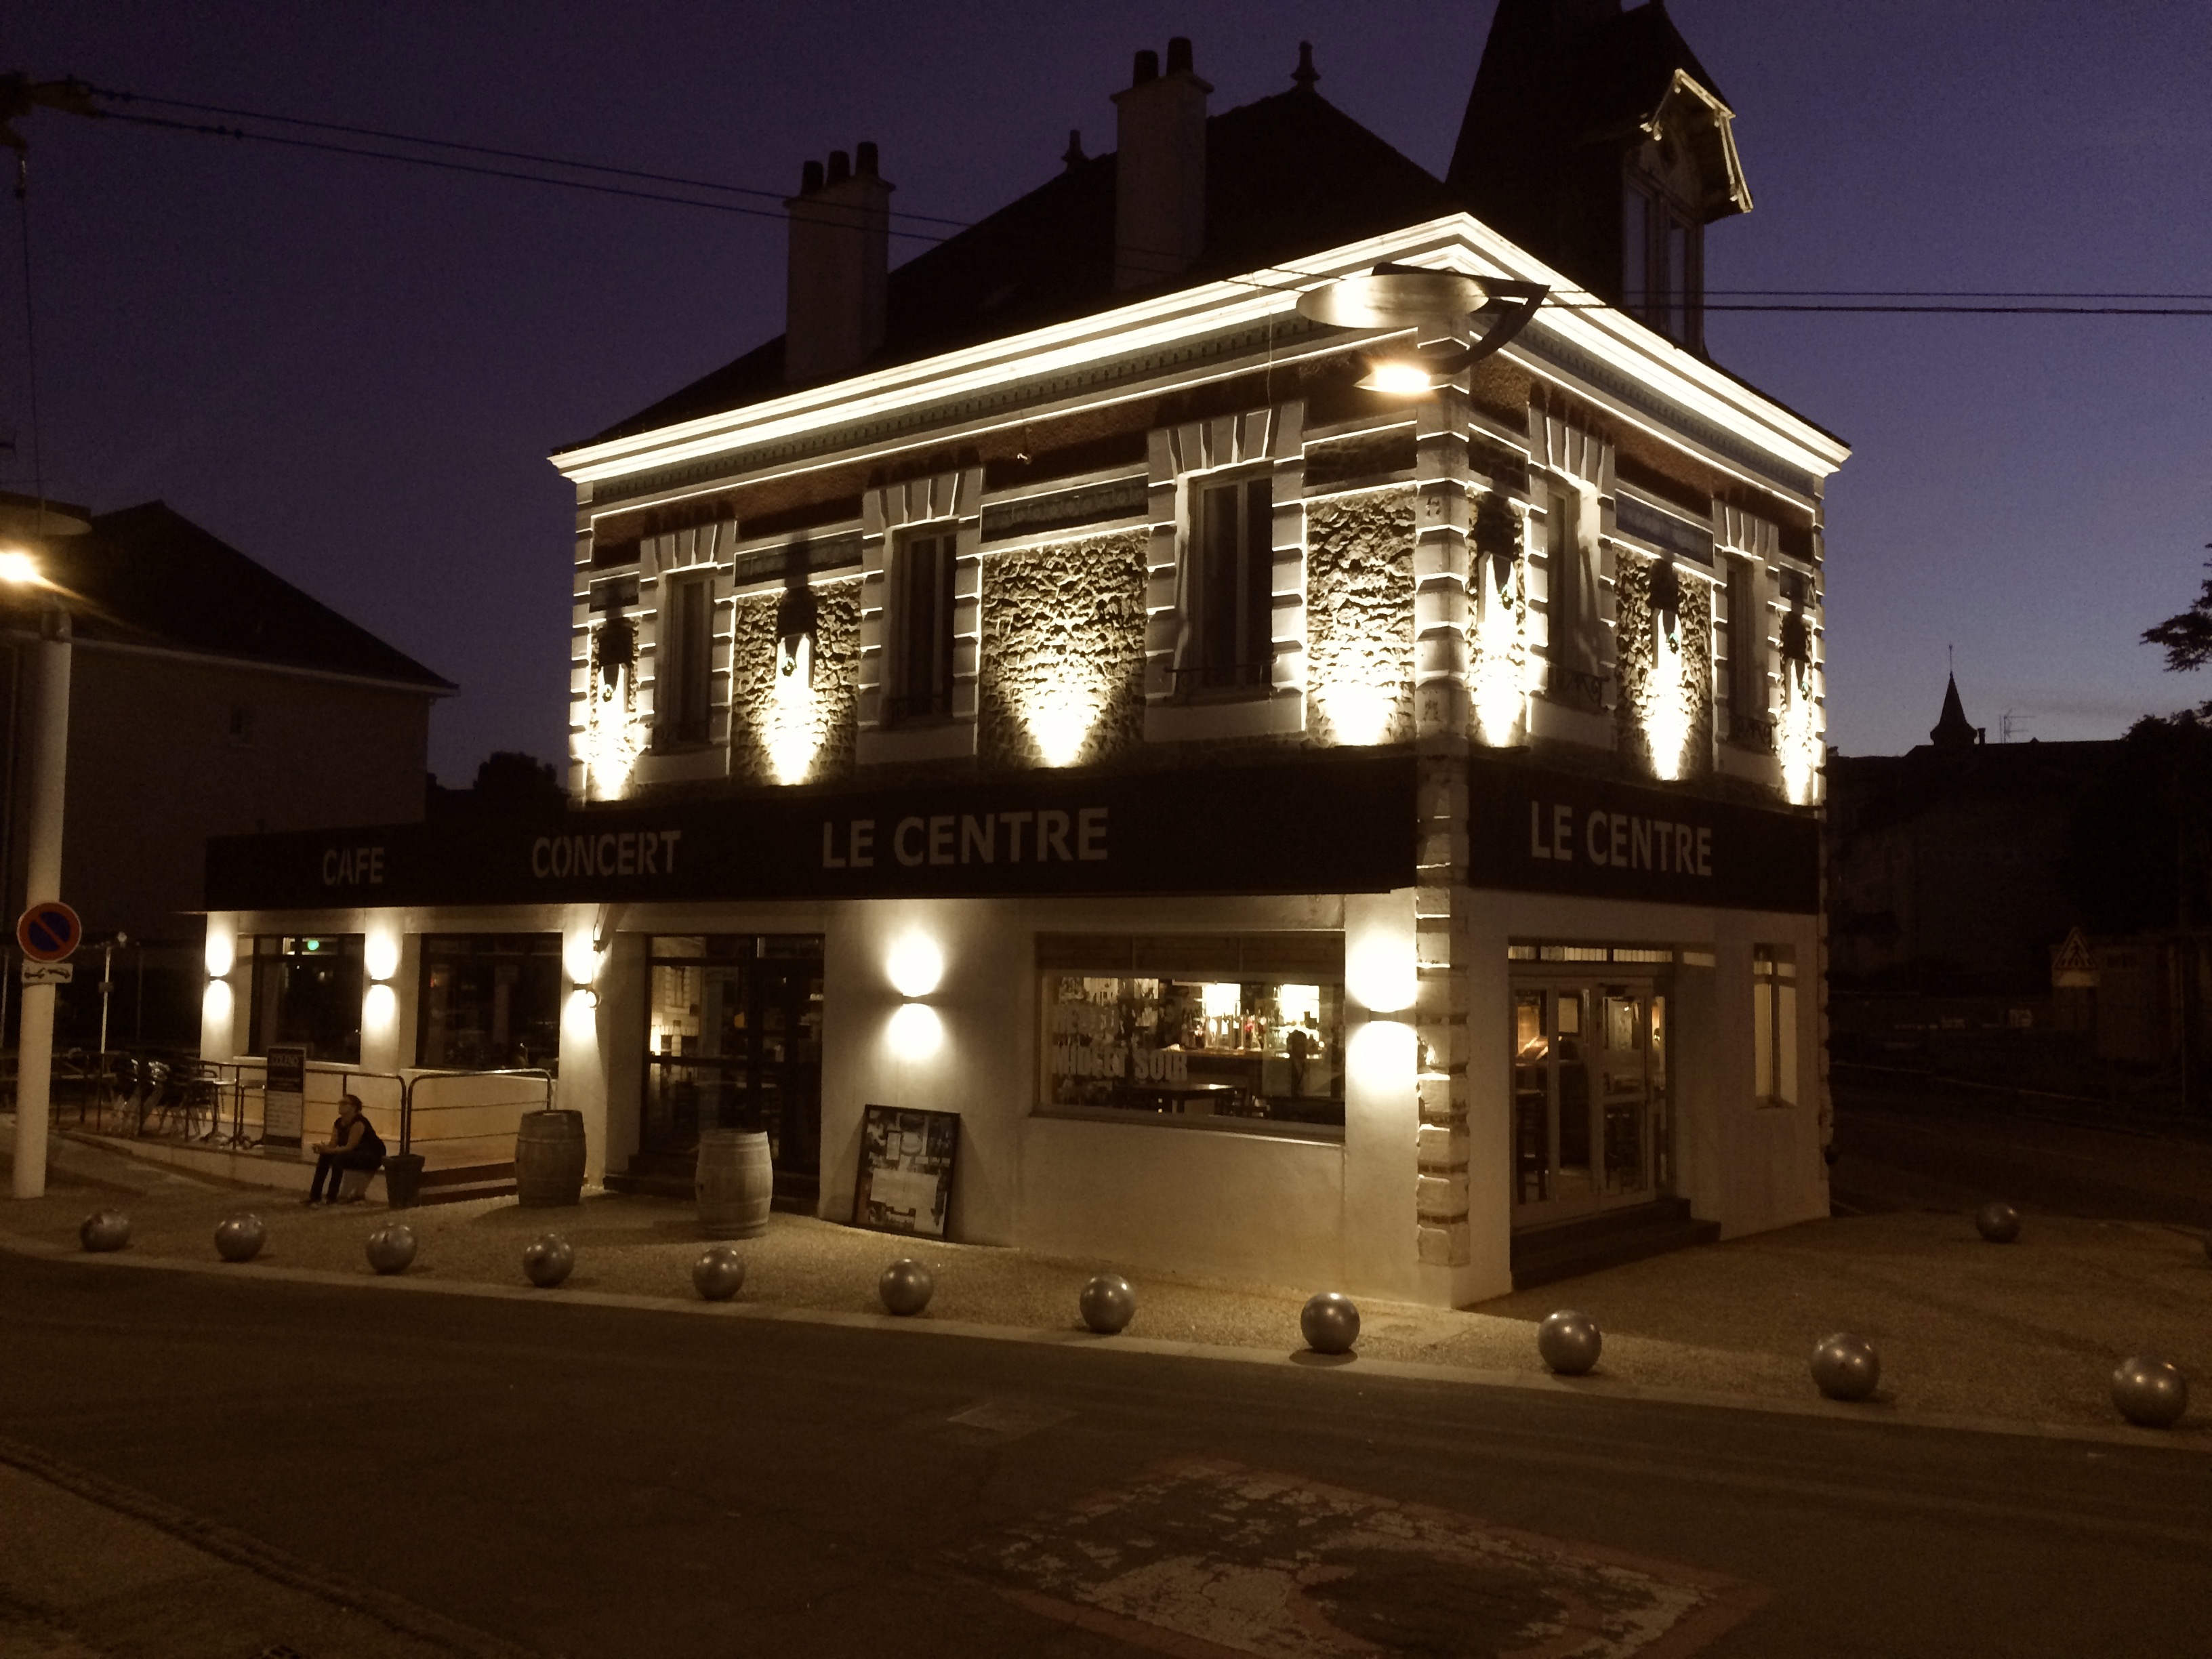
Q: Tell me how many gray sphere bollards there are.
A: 12